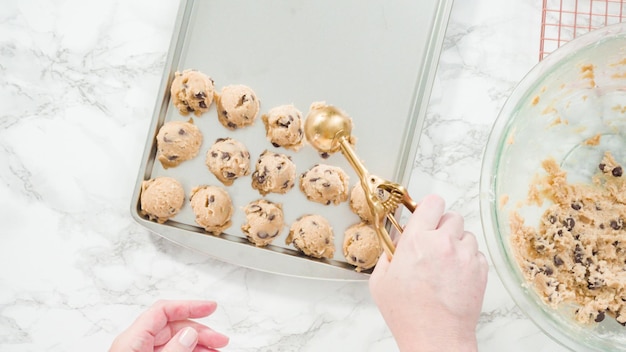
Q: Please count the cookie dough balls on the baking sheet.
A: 14